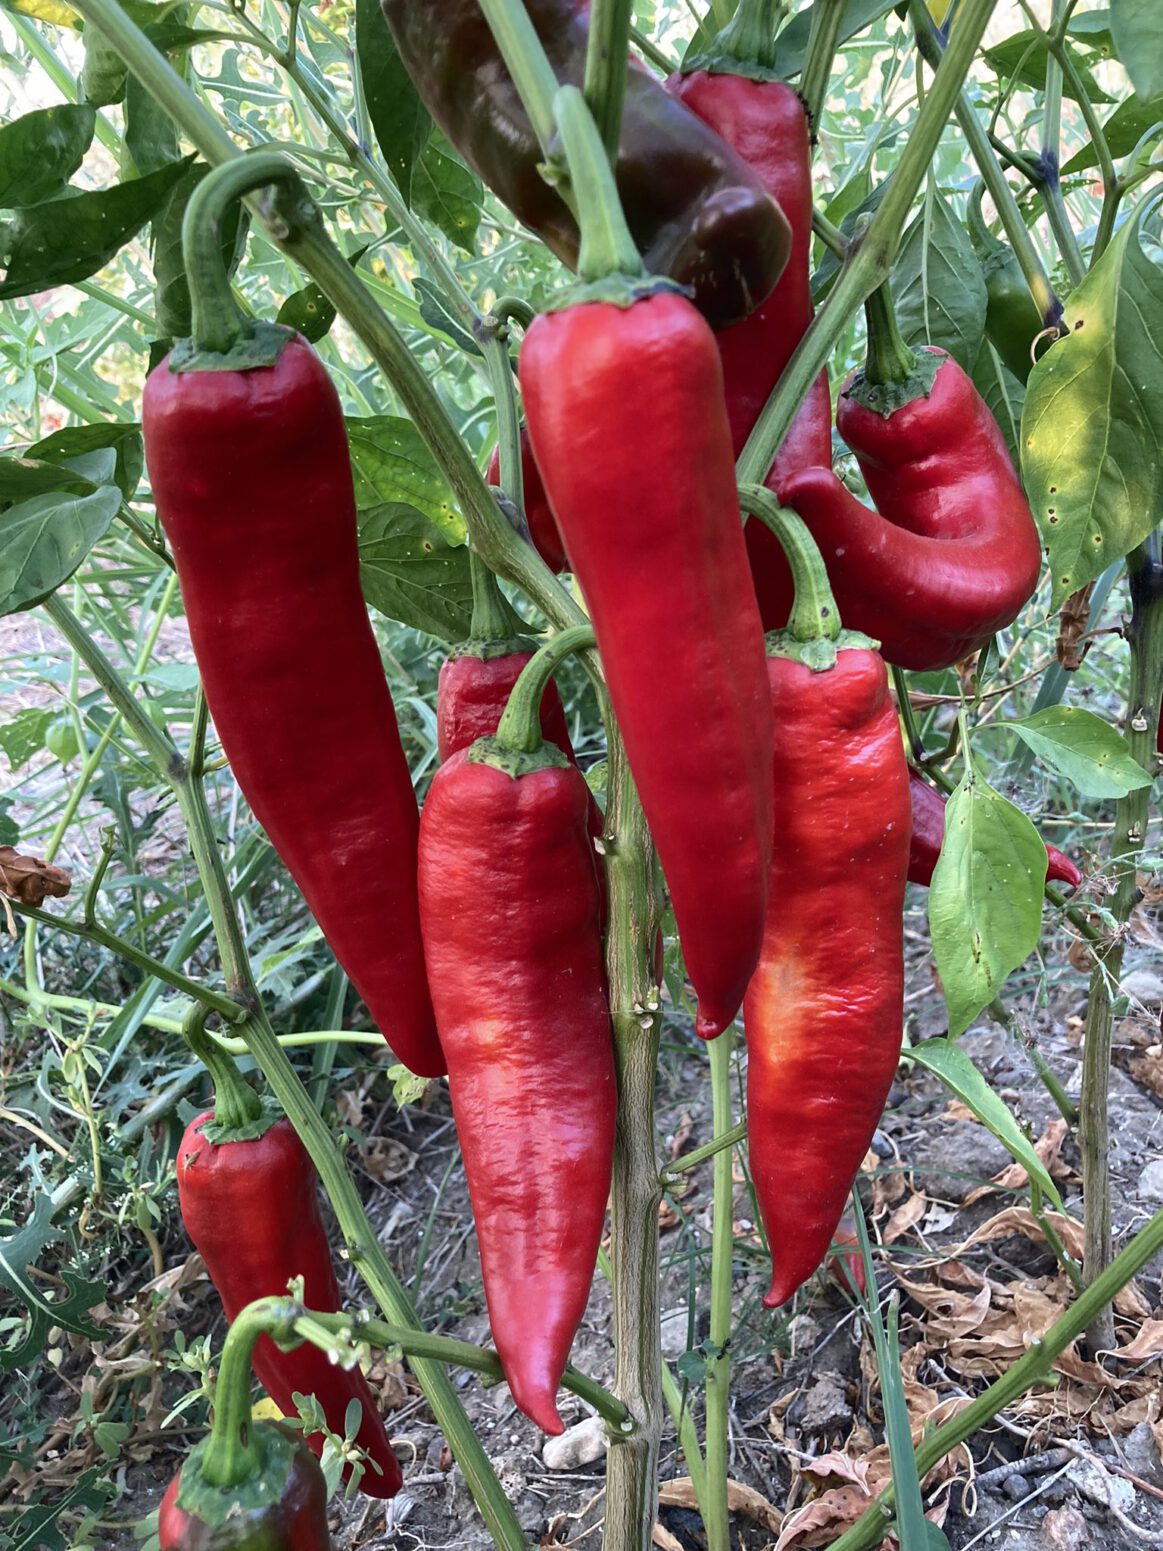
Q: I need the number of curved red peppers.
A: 1